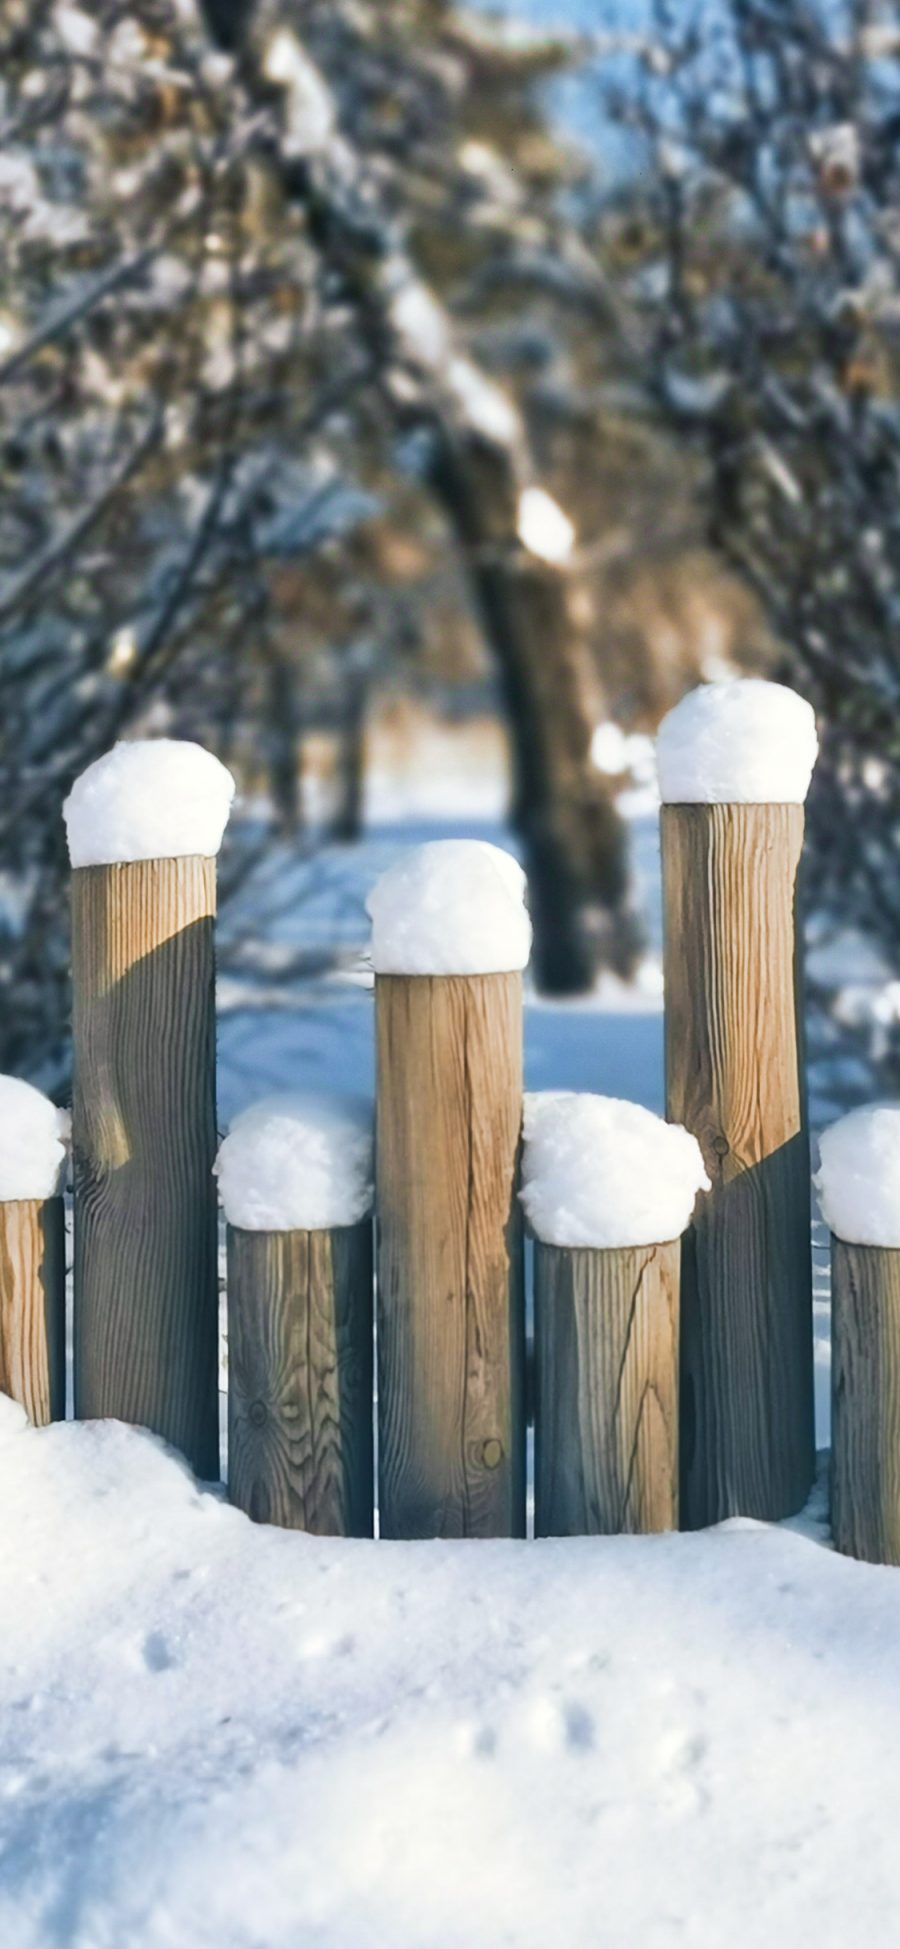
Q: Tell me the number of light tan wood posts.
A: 7